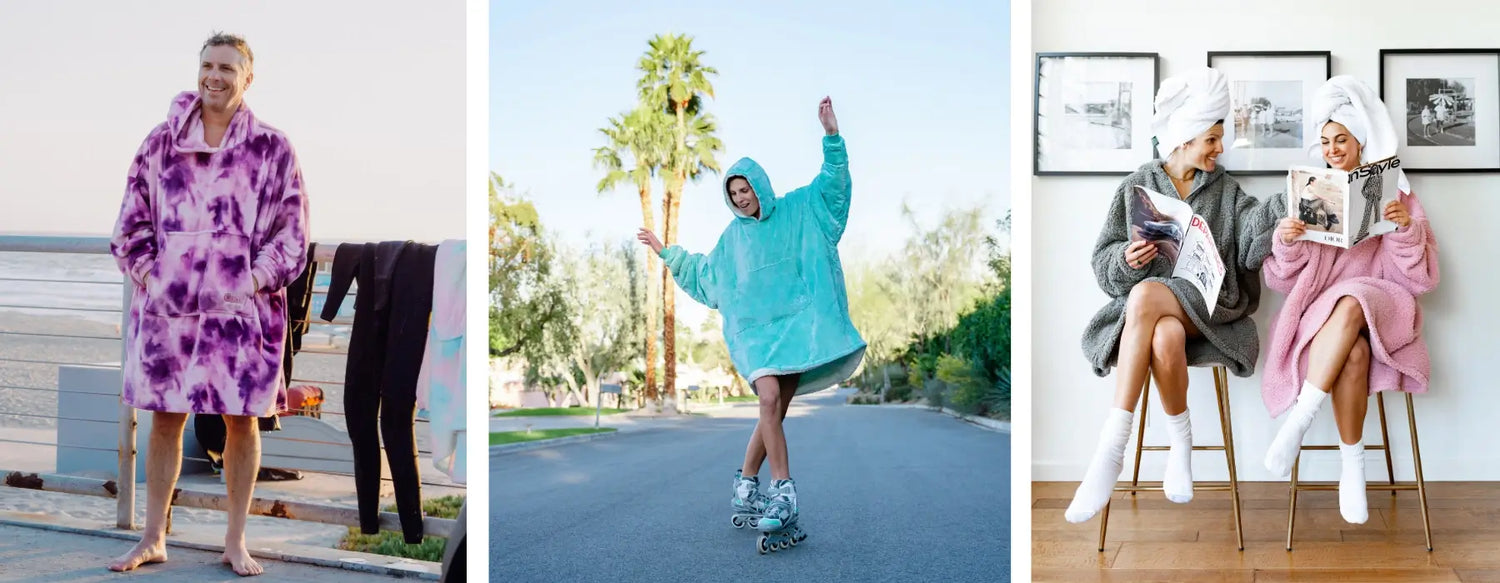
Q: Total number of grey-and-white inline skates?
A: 2